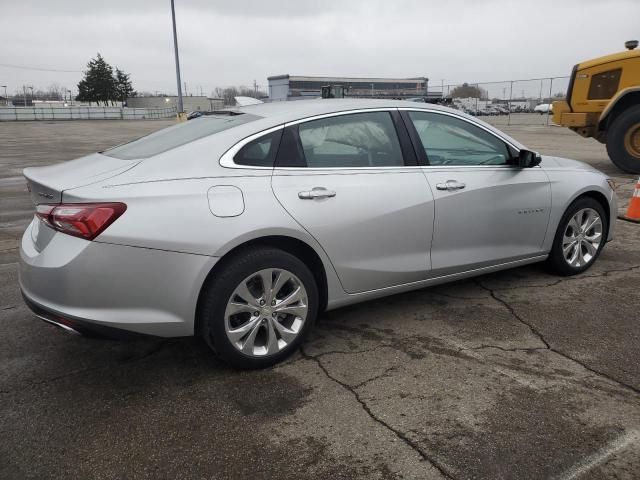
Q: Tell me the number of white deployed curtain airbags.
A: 1